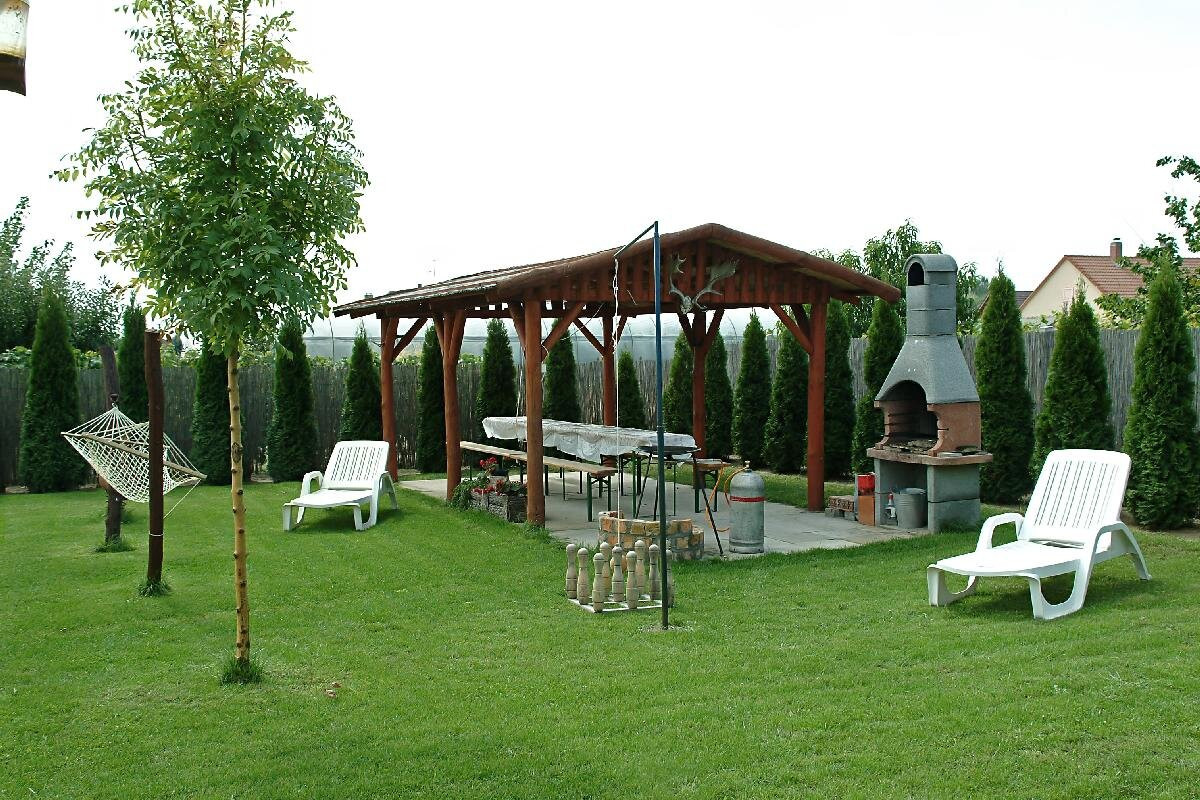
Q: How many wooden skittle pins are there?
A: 9